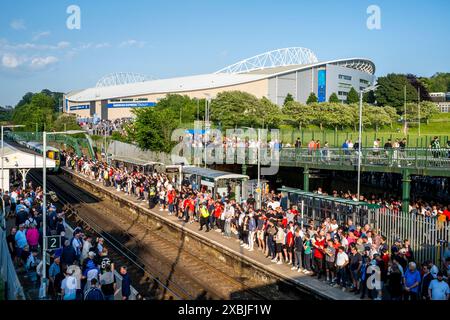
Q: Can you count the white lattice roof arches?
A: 2